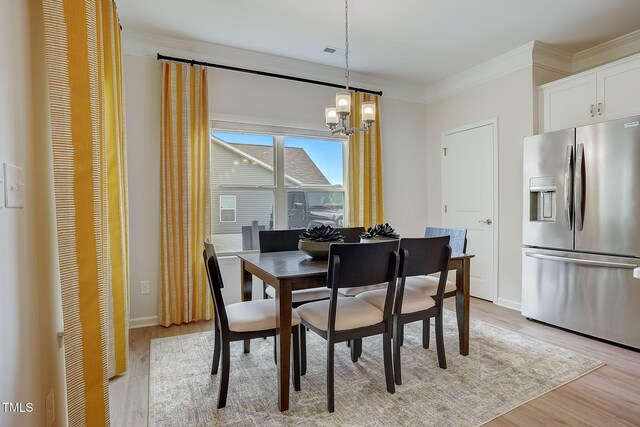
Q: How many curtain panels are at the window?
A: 2